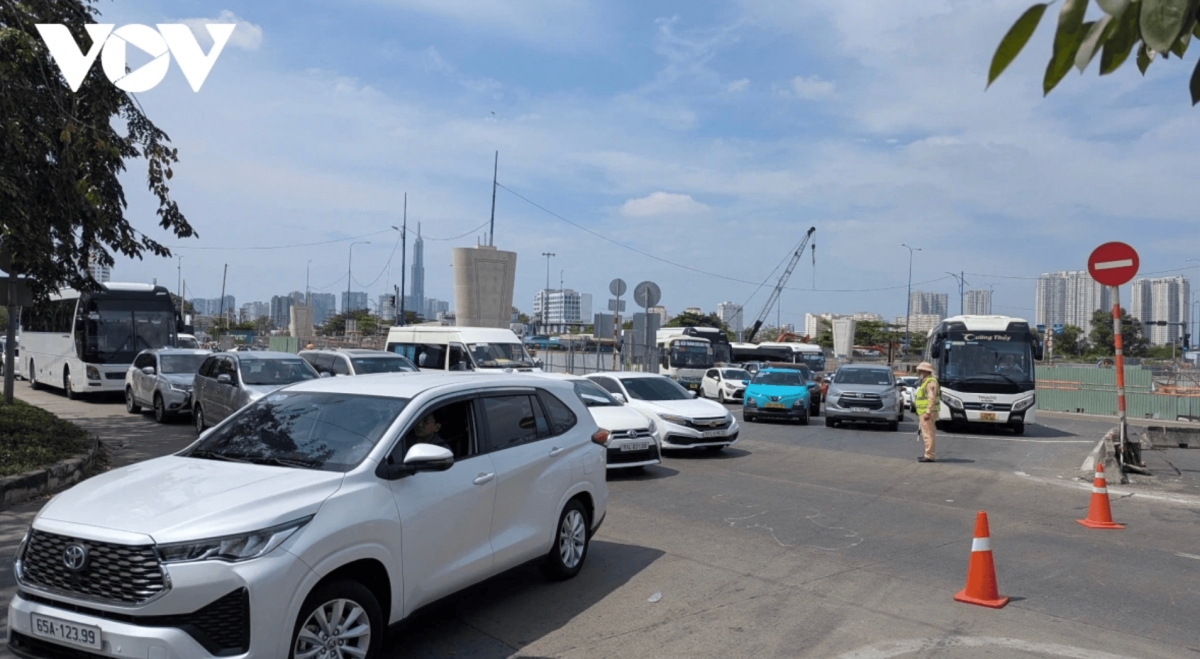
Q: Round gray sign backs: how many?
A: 2